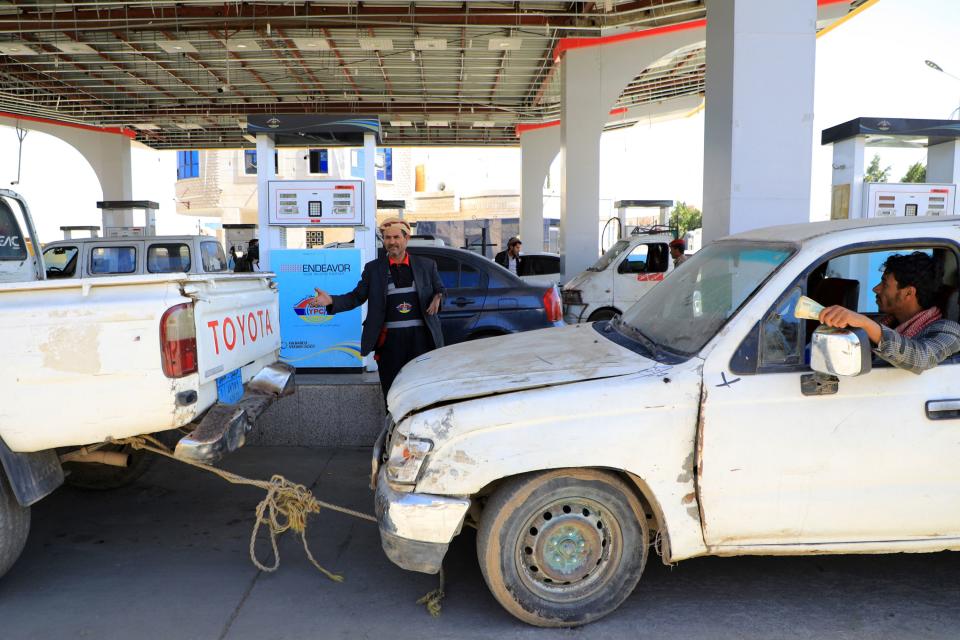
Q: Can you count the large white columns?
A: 4